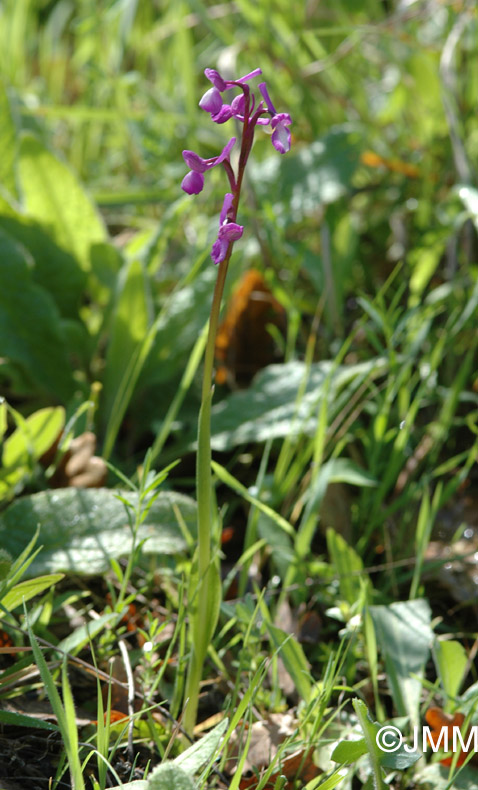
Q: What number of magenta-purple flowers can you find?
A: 5